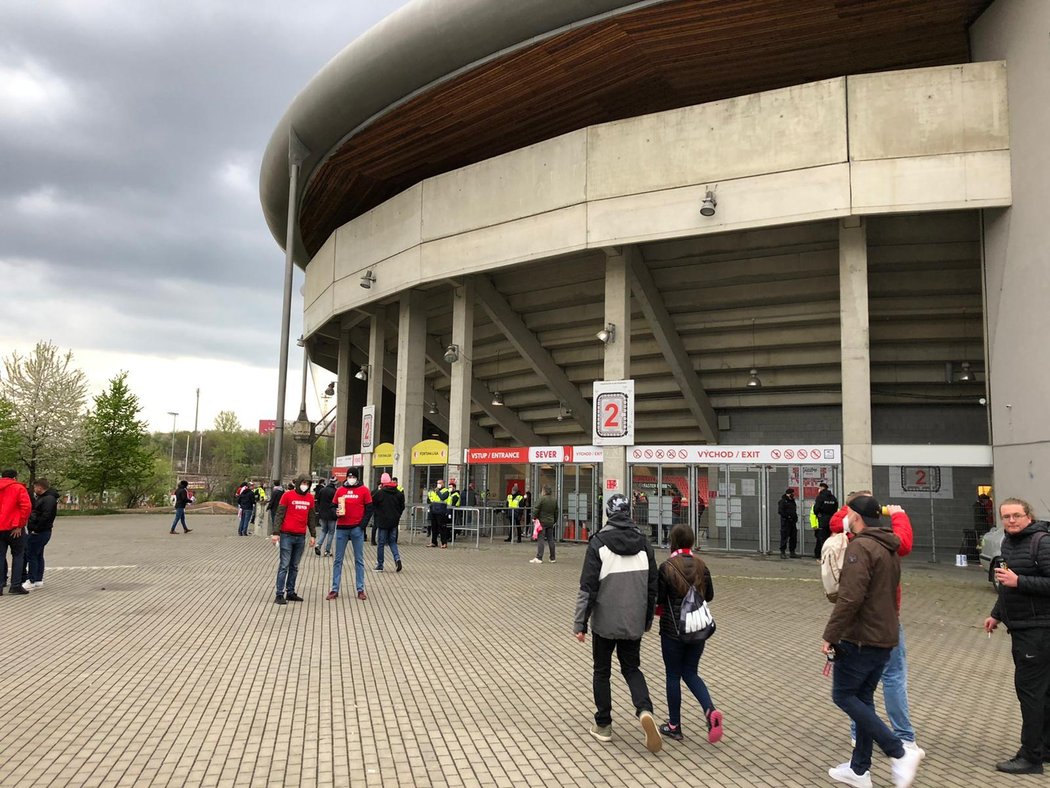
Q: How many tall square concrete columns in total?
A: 6